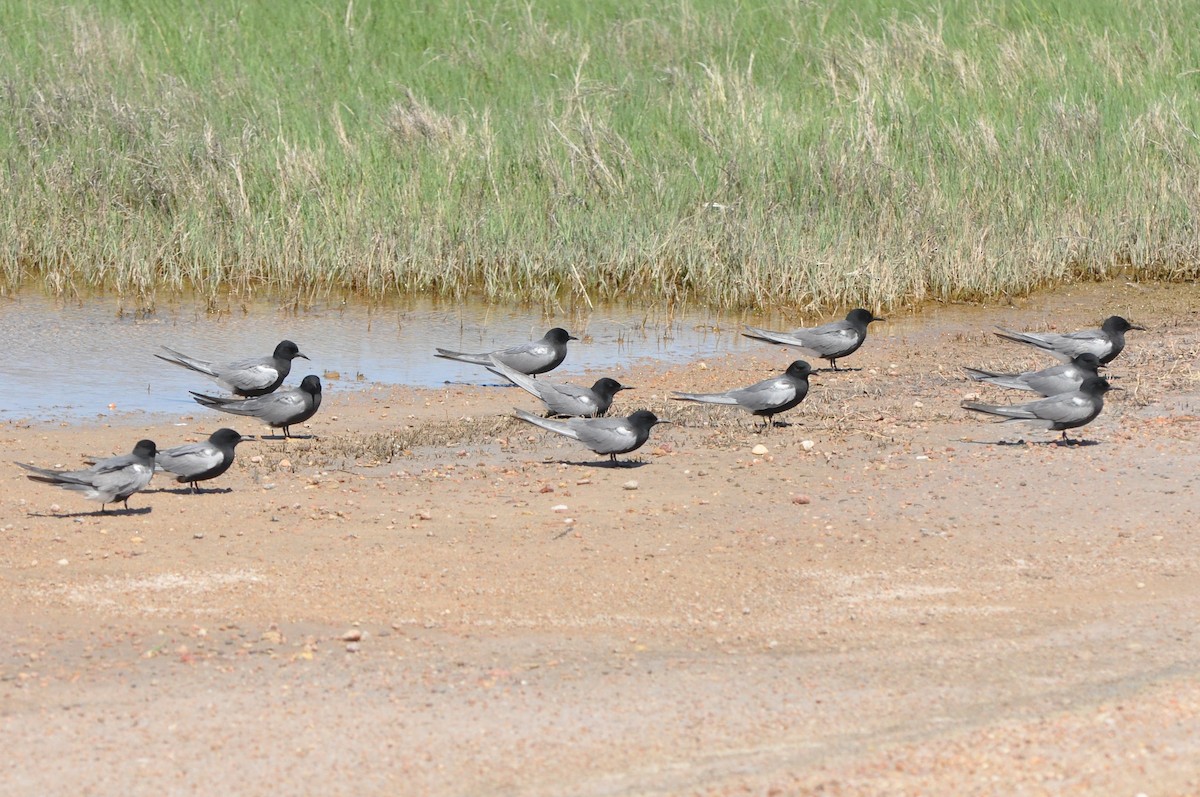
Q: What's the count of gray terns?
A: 12